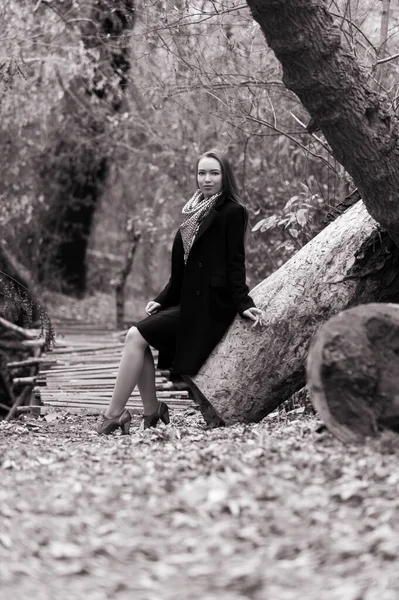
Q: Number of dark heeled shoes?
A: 2